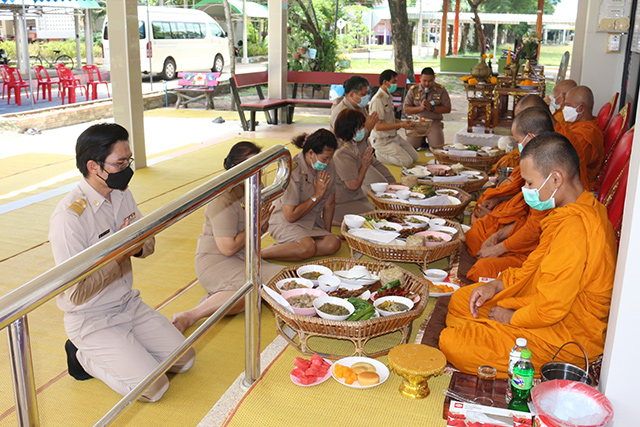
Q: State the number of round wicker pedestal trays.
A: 5